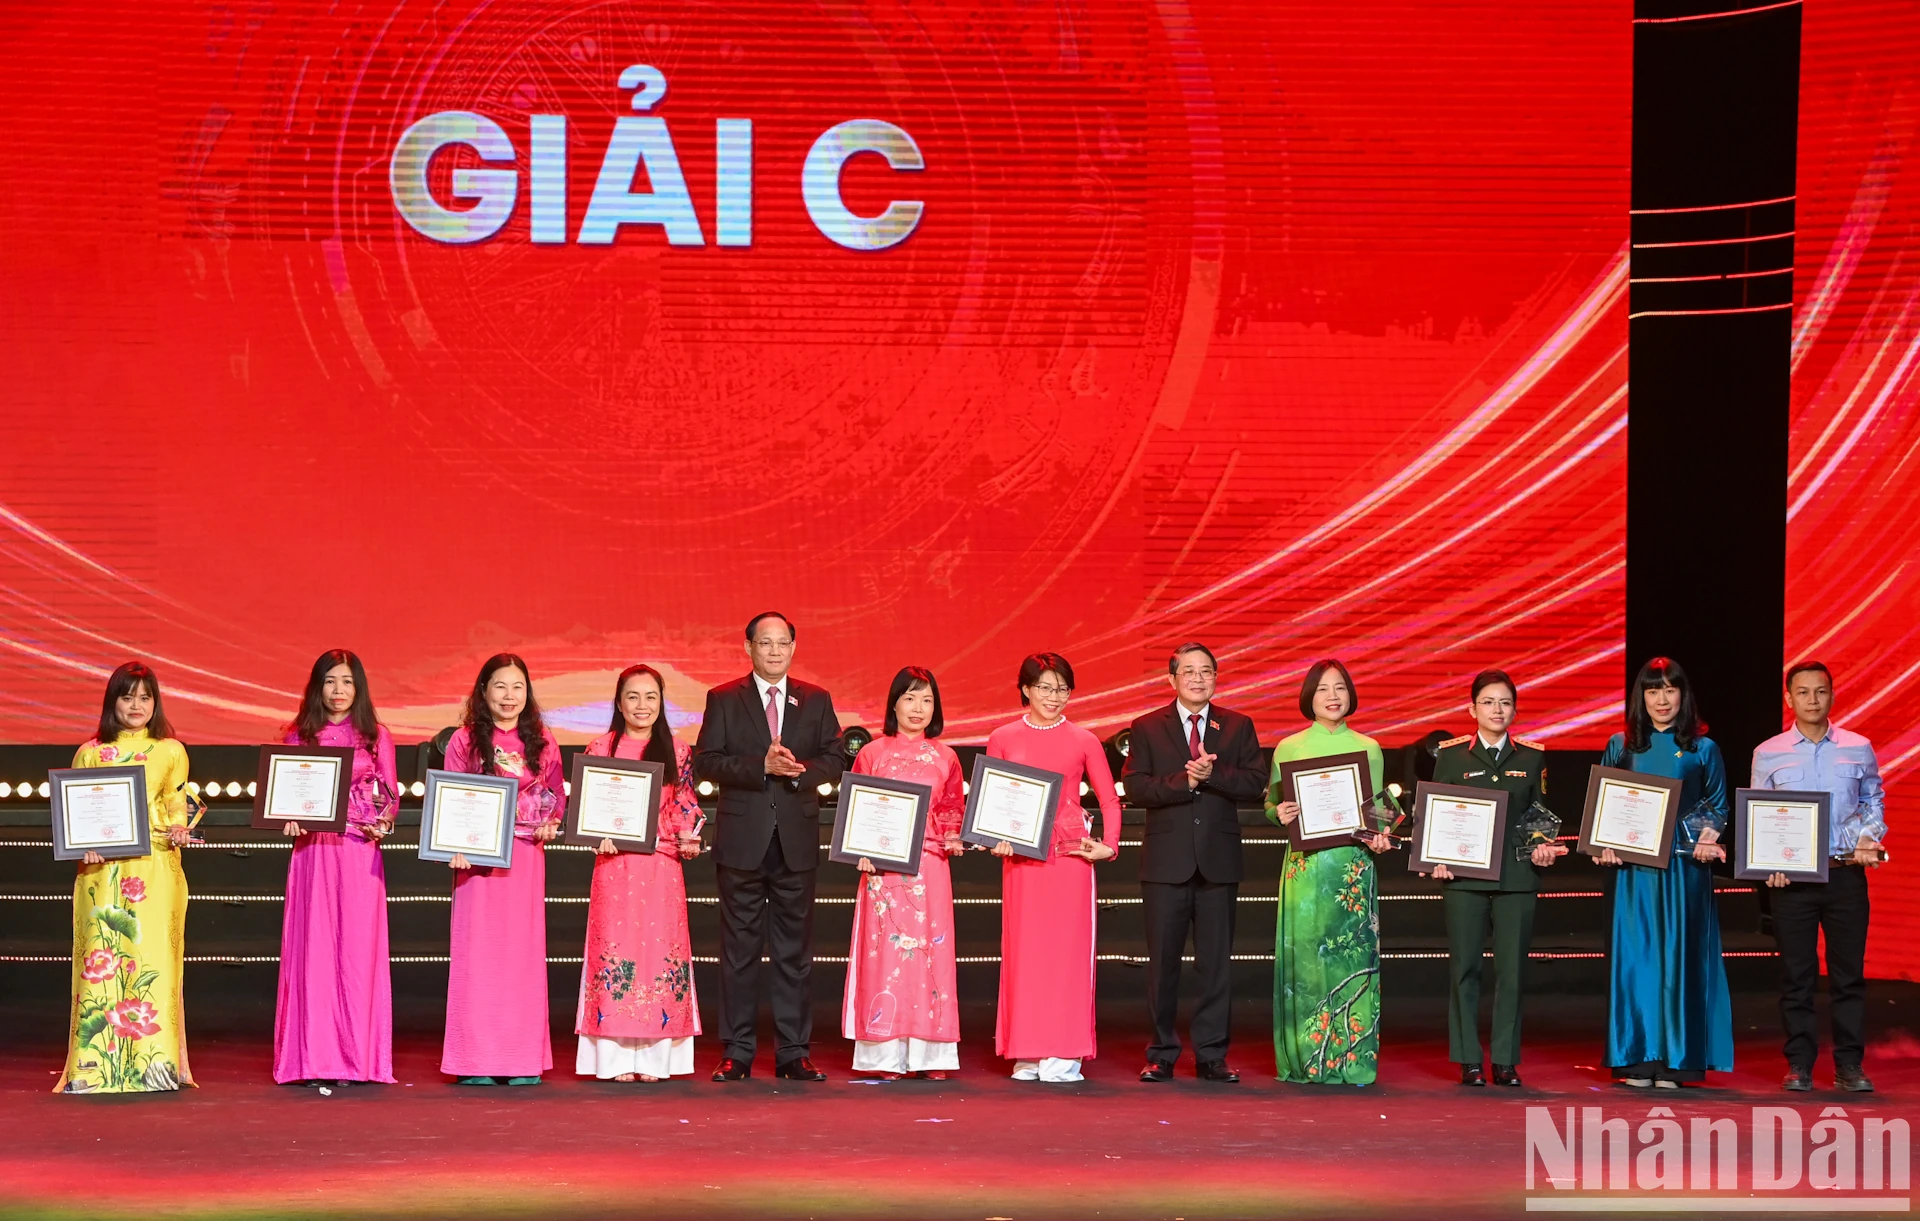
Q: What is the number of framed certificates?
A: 10